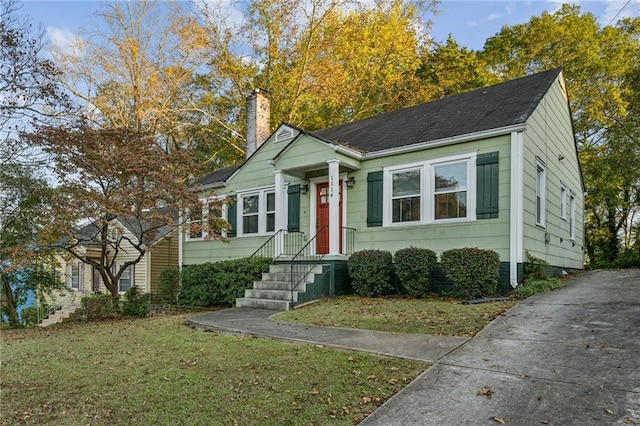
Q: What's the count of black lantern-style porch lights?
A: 2